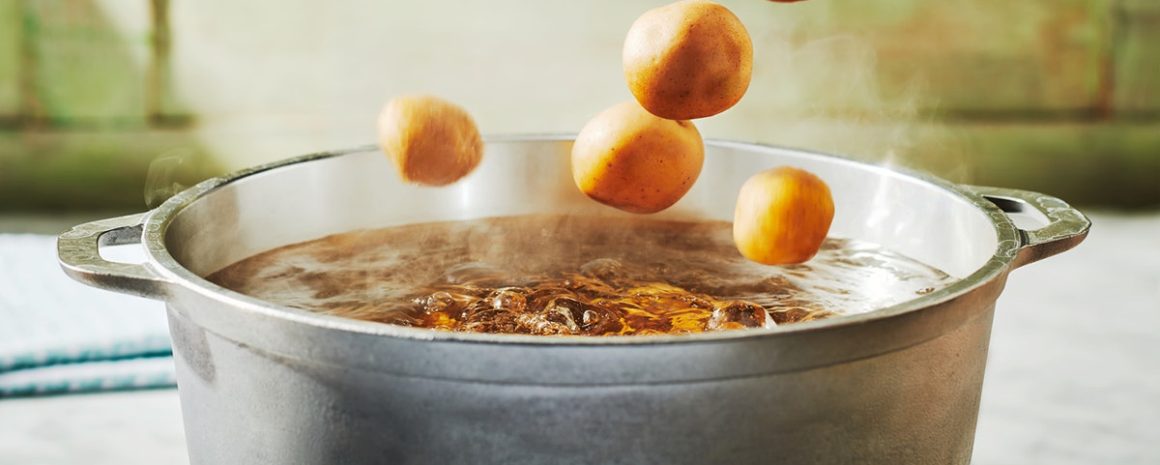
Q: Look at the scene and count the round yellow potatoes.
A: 4